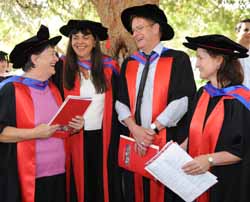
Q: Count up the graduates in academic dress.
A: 4